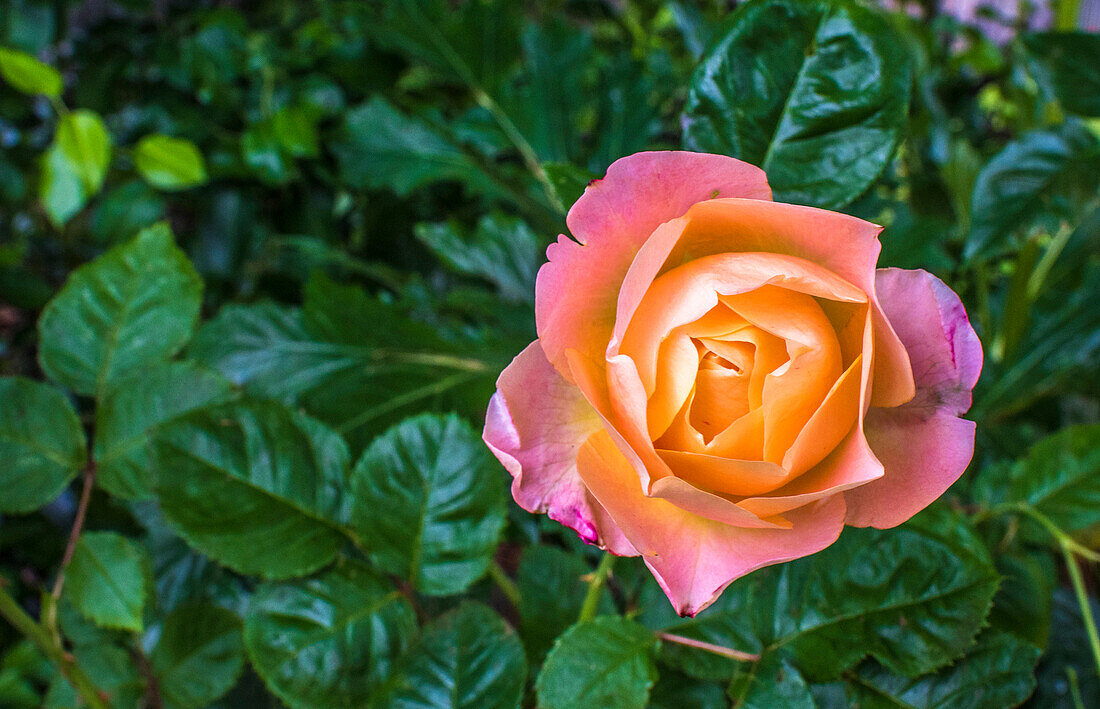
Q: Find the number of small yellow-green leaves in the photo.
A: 4